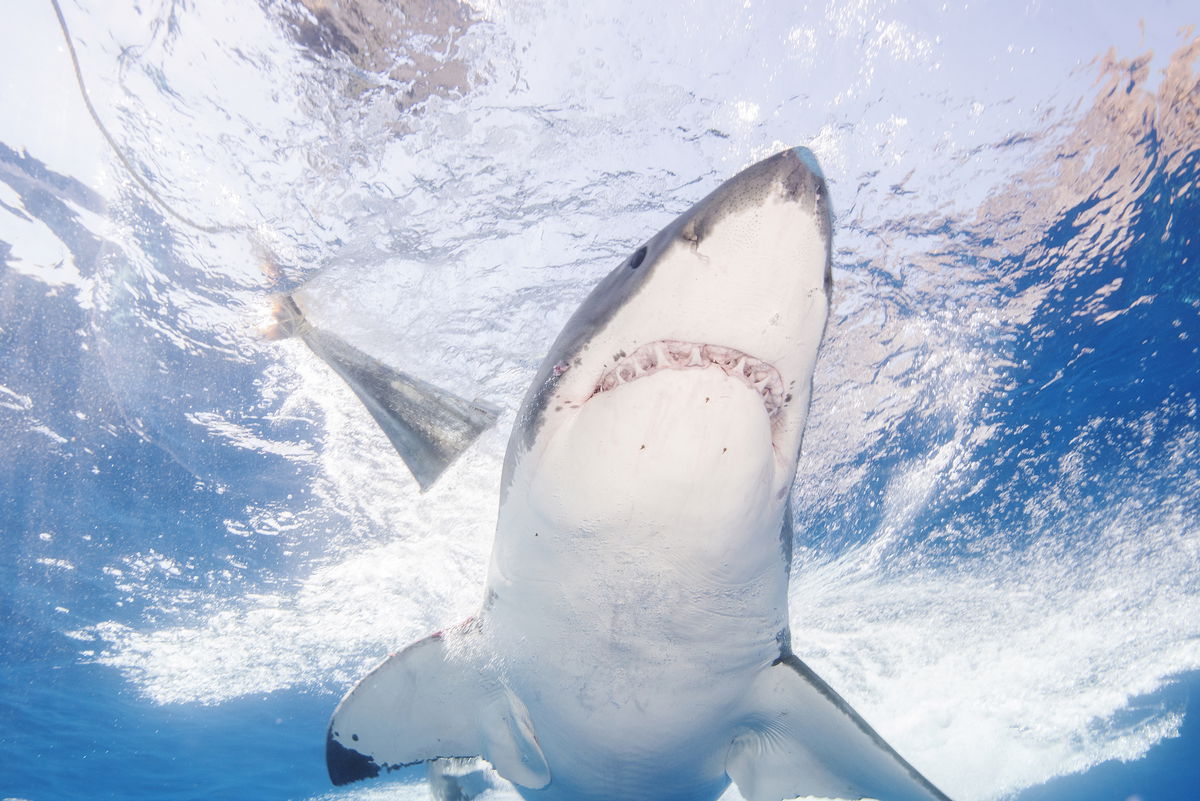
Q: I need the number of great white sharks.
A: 1